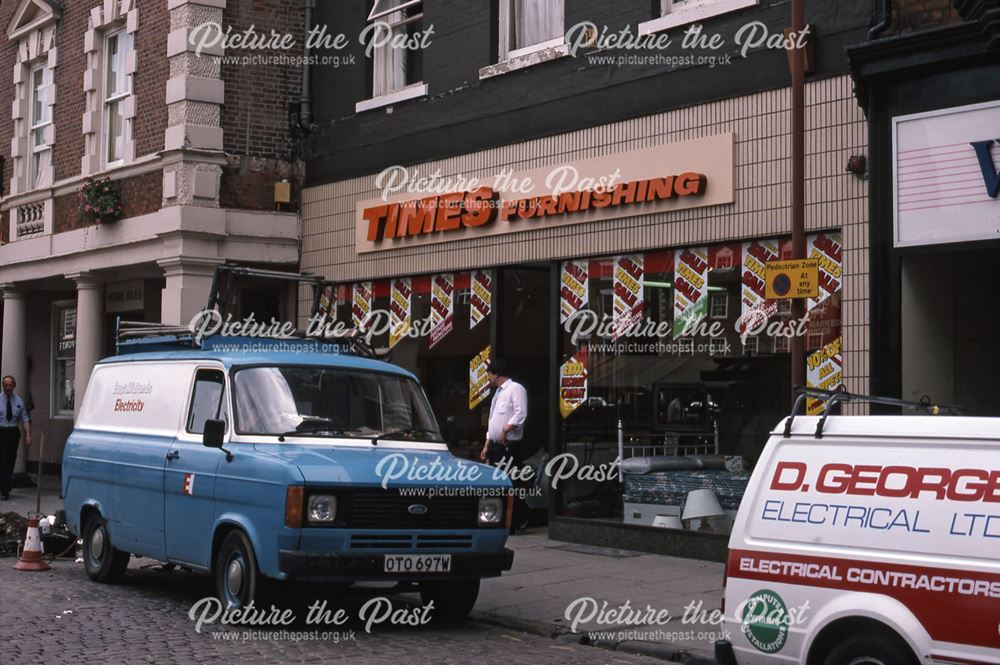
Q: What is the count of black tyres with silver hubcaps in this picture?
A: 2